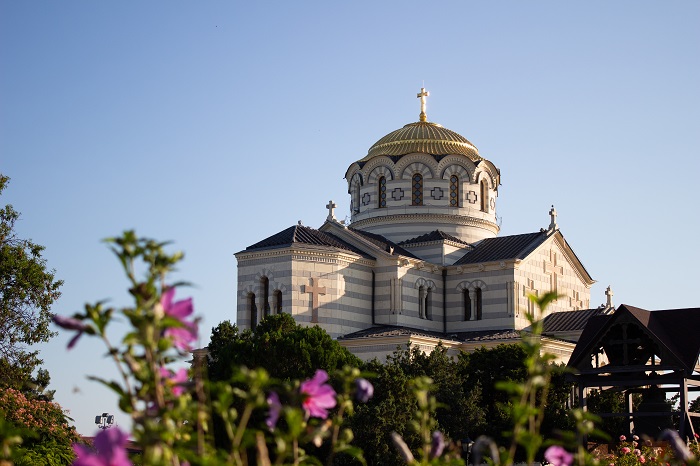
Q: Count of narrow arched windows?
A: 12